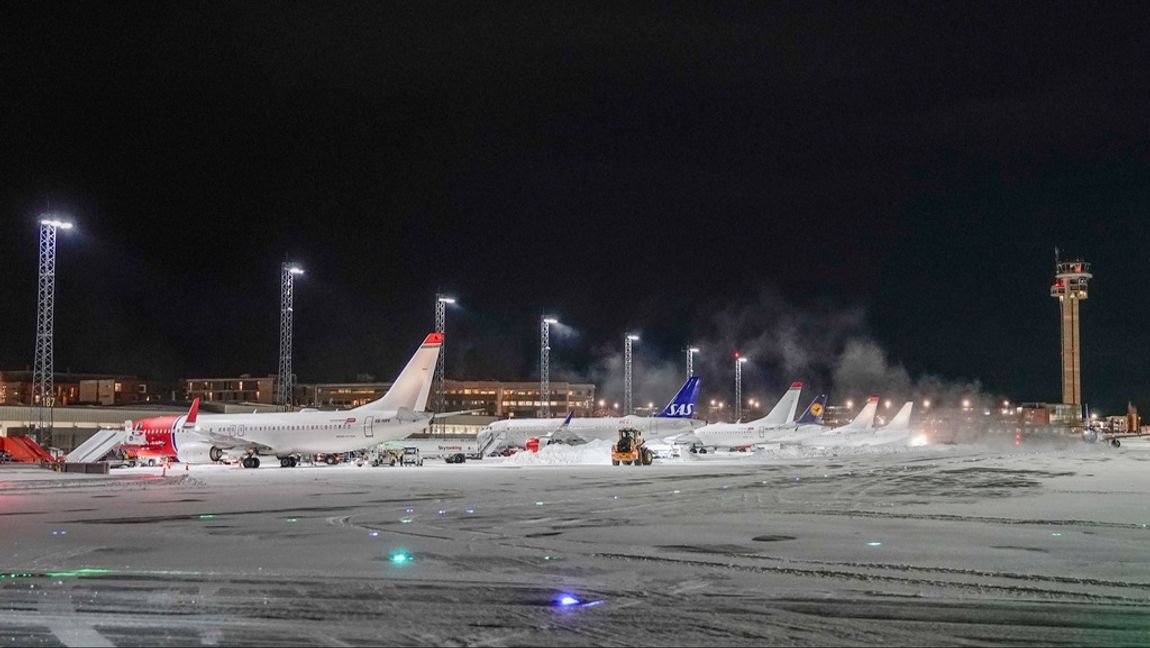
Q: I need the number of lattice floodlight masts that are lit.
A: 7